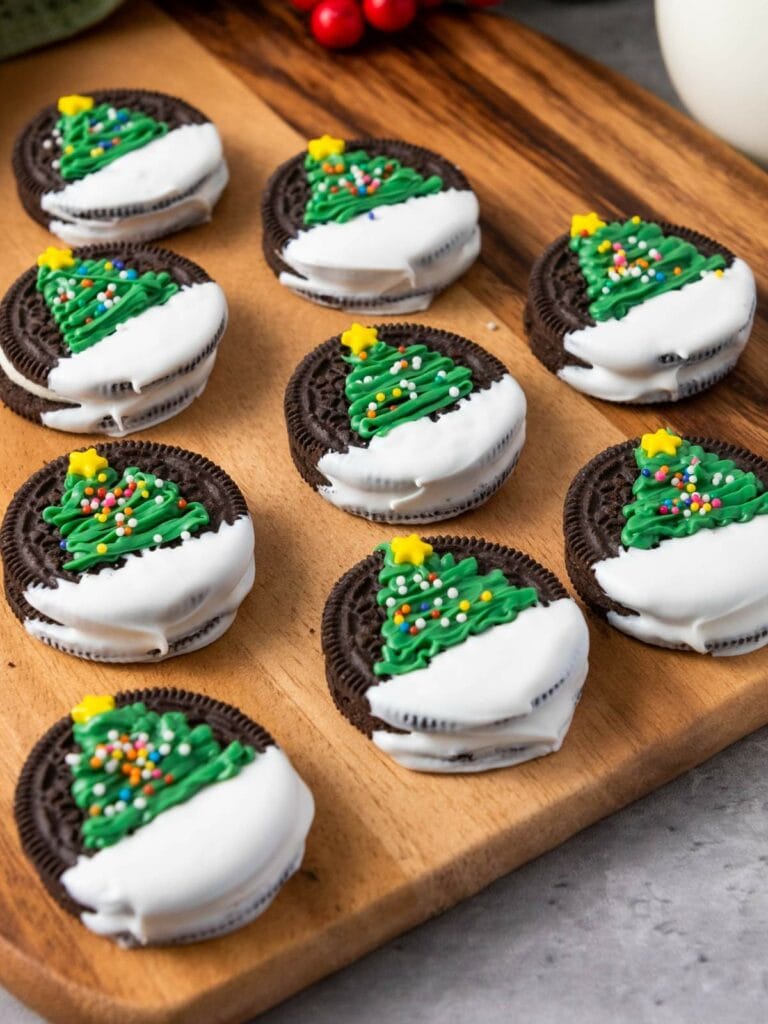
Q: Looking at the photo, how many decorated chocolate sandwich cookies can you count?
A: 9